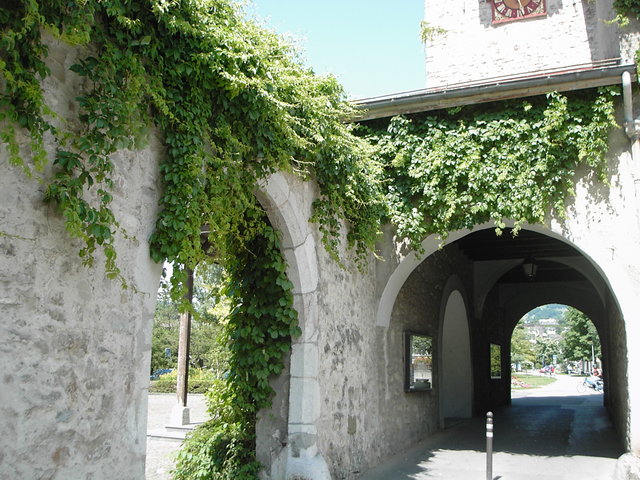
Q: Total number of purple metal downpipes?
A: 0